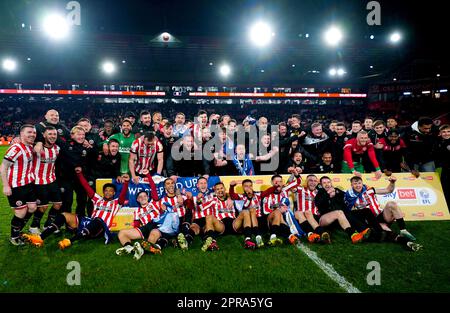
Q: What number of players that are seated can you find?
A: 10